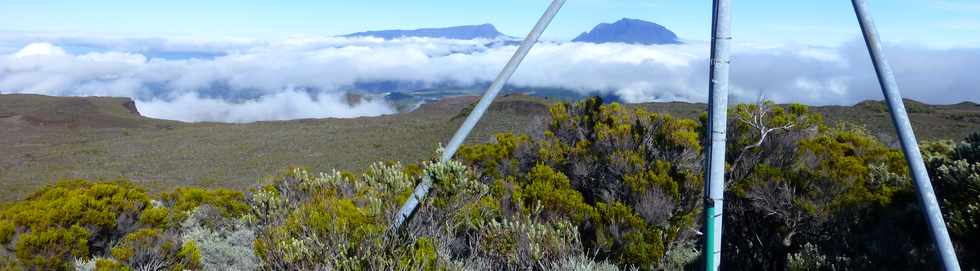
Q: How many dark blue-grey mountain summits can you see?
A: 2